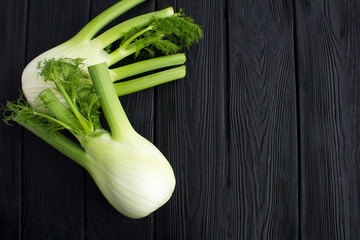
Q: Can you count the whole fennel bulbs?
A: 2